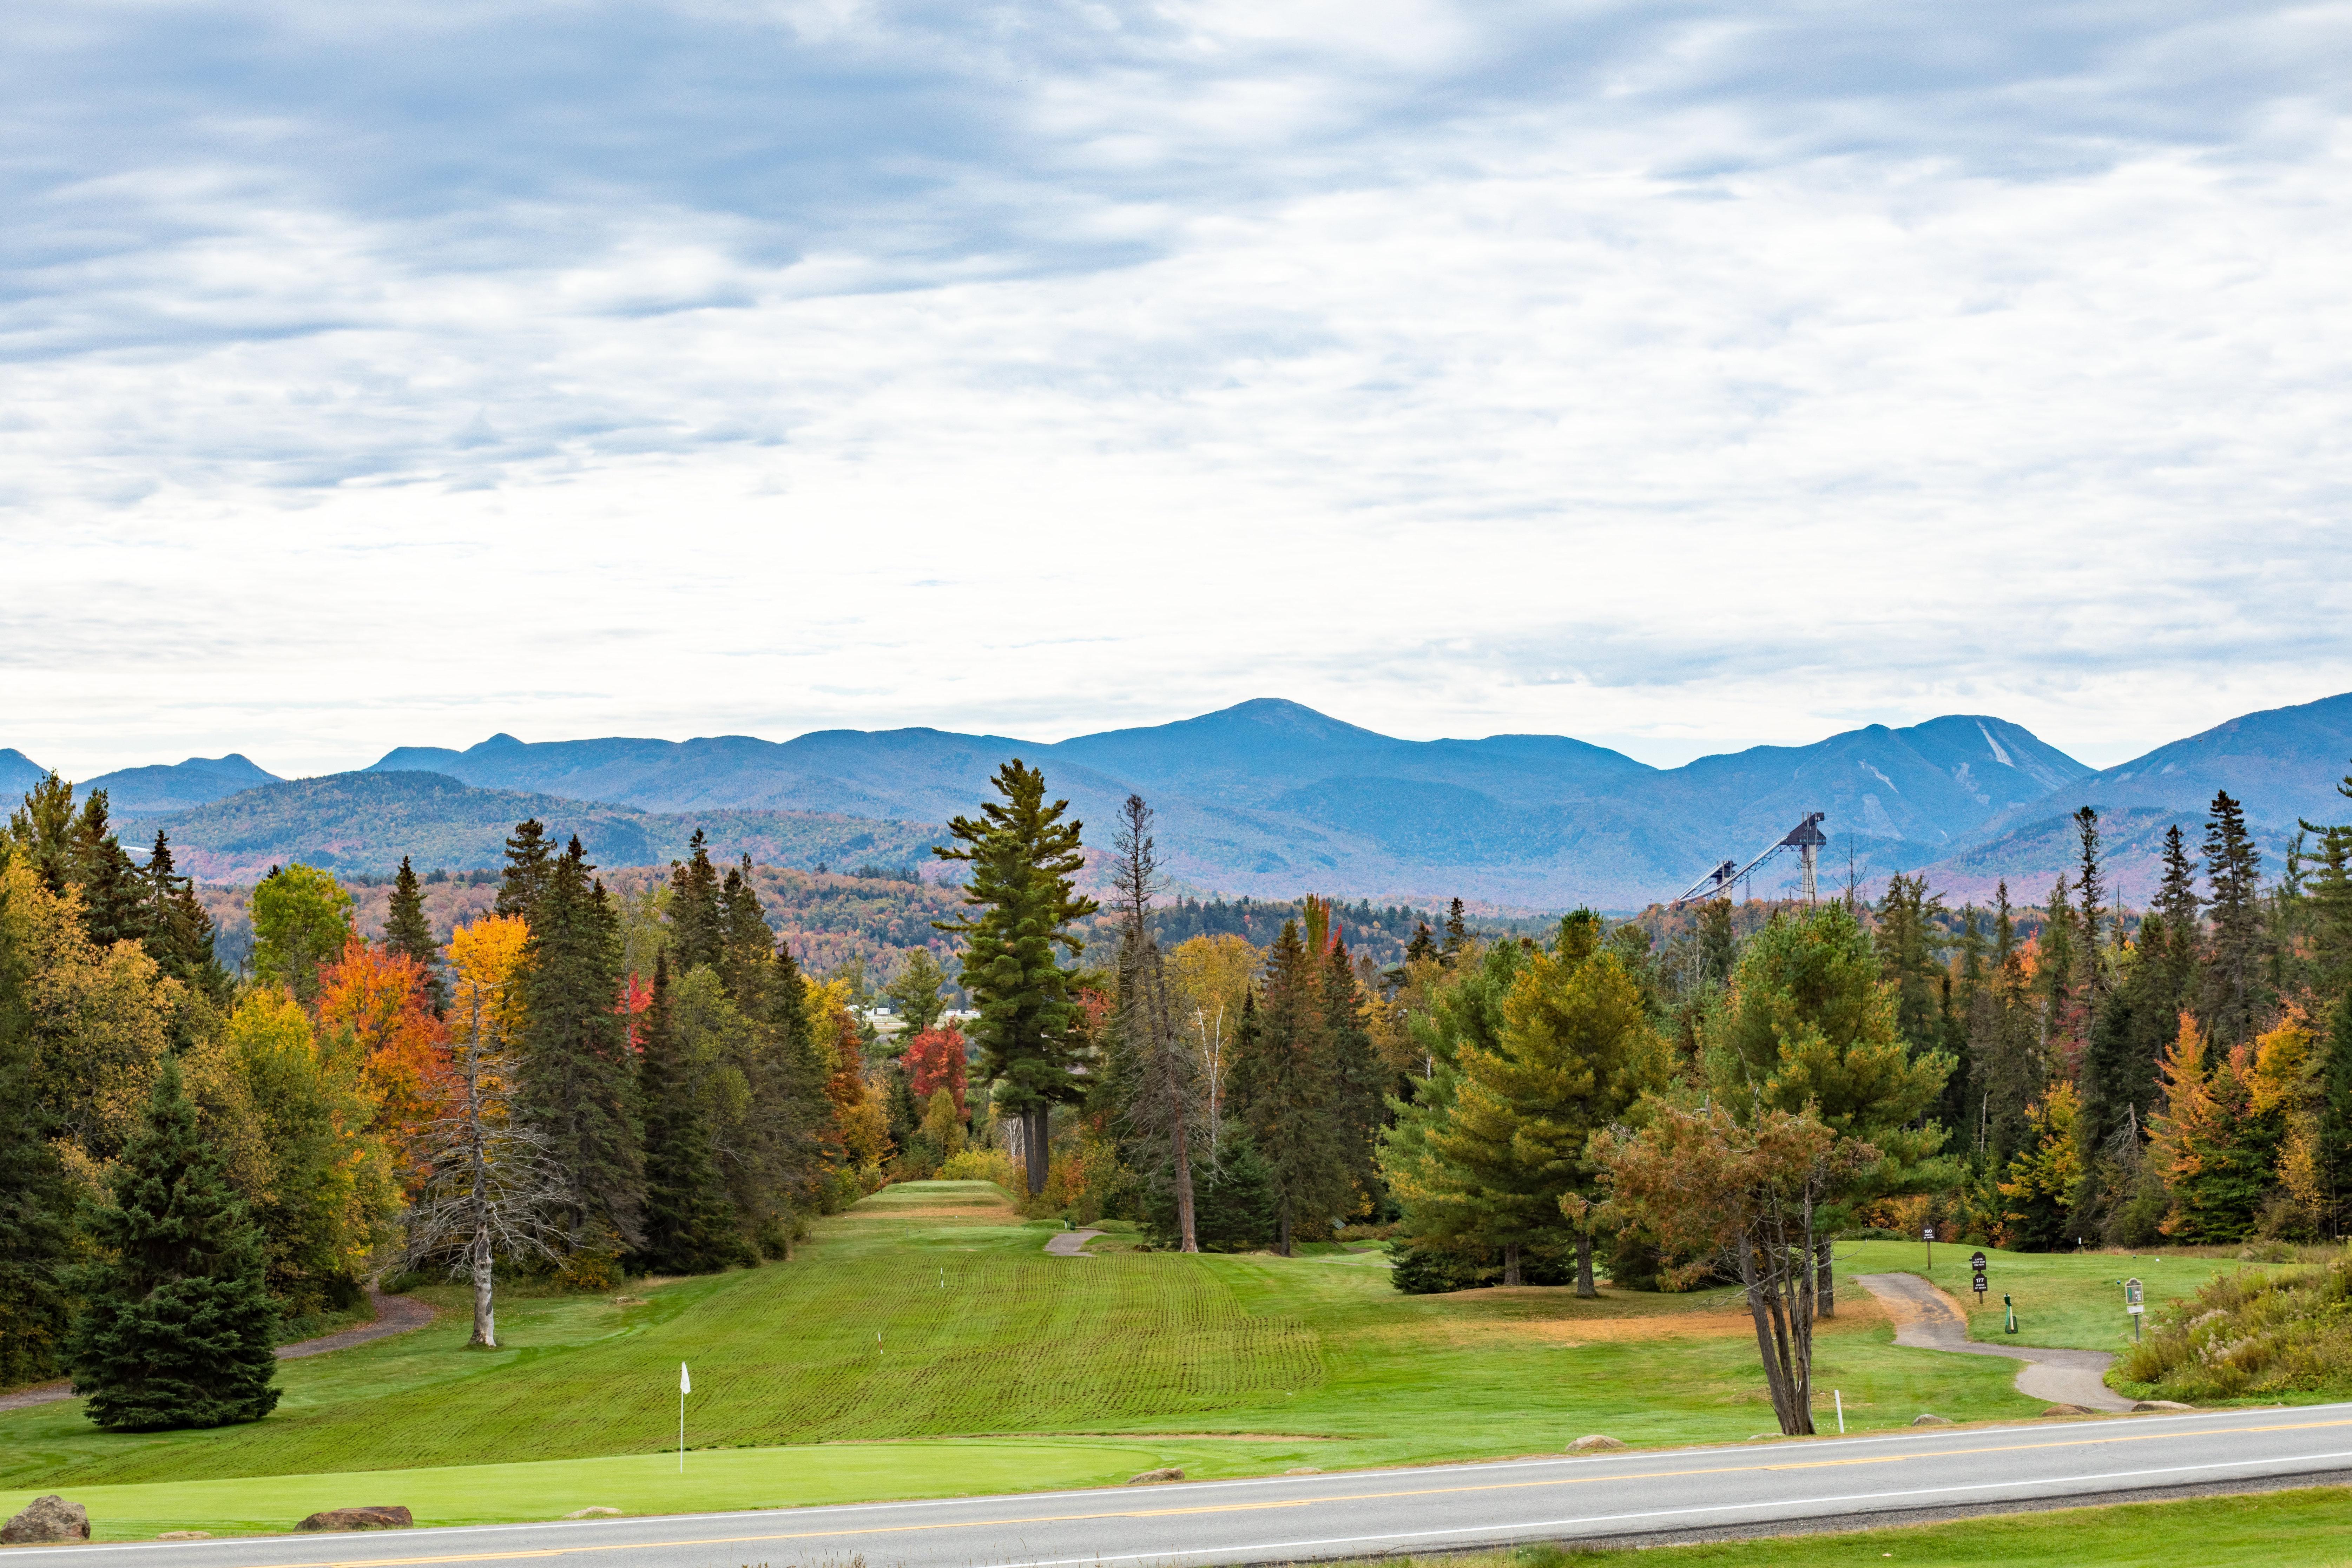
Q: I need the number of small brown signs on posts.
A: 3